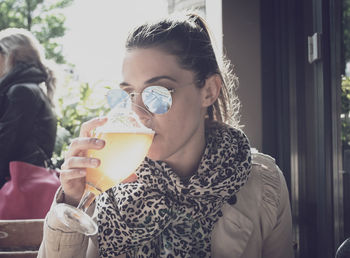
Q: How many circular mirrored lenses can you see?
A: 2